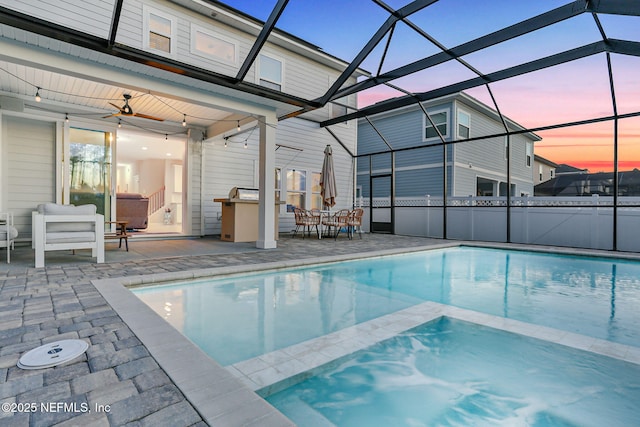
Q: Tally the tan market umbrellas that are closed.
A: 1